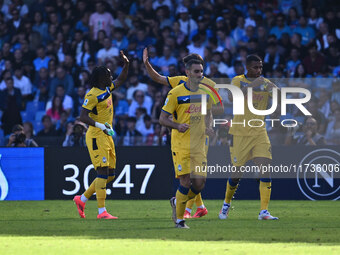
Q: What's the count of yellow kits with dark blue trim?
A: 4